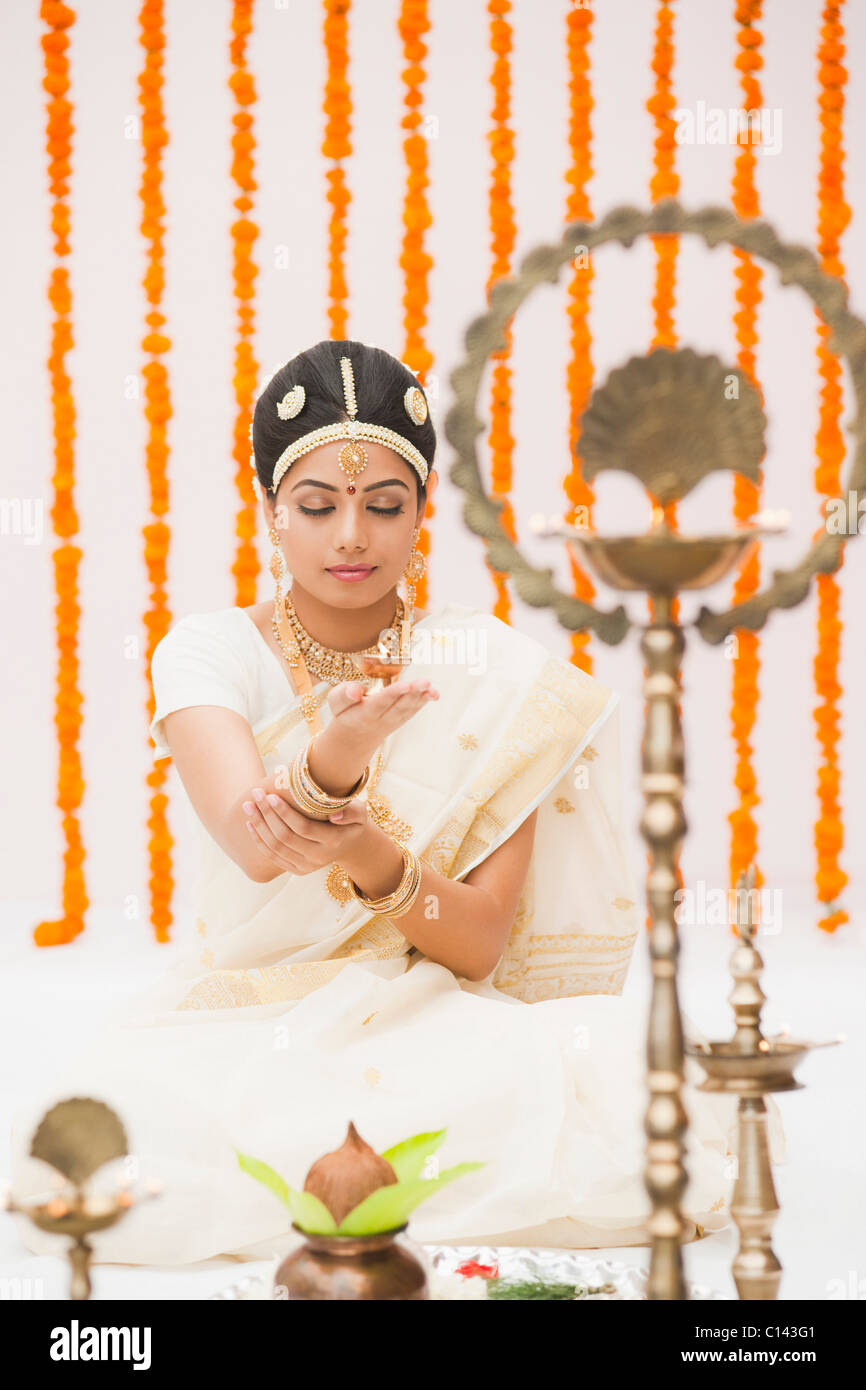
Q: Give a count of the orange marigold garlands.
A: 10